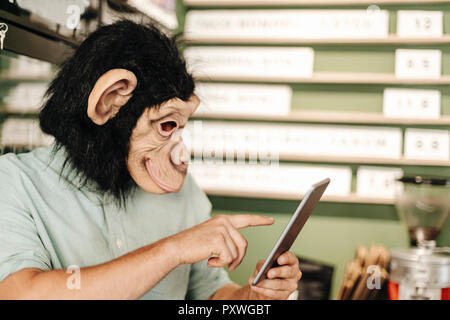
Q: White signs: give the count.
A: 10